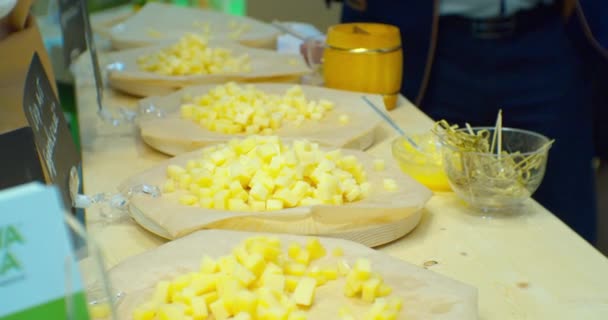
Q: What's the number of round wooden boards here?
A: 5